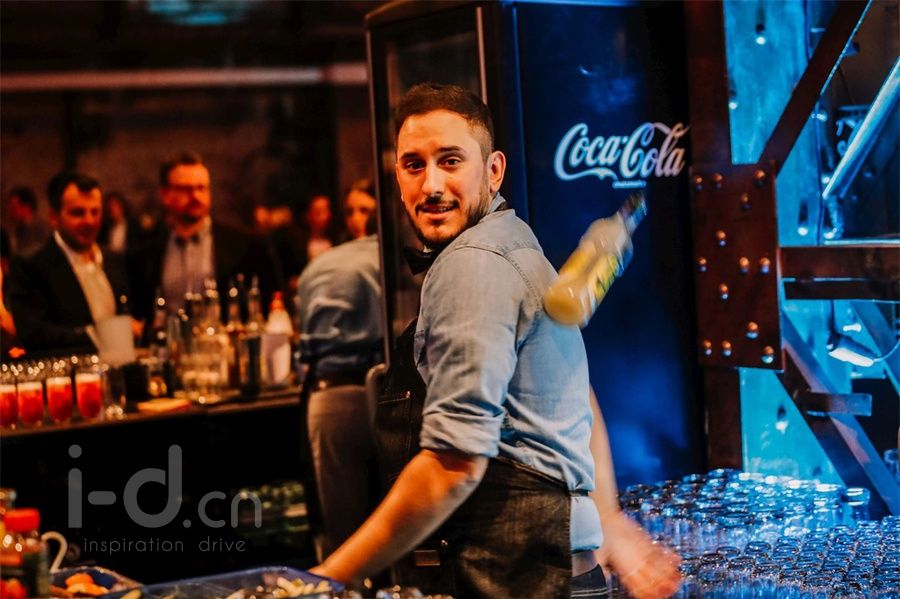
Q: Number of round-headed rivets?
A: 13